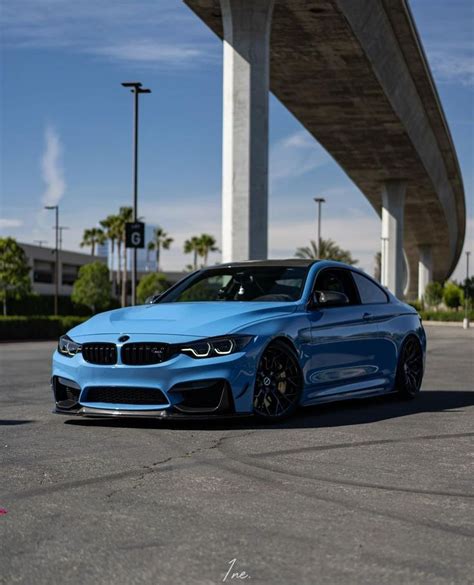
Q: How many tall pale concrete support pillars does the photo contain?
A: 3